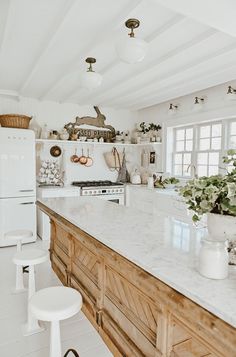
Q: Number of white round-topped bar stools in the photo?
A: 3